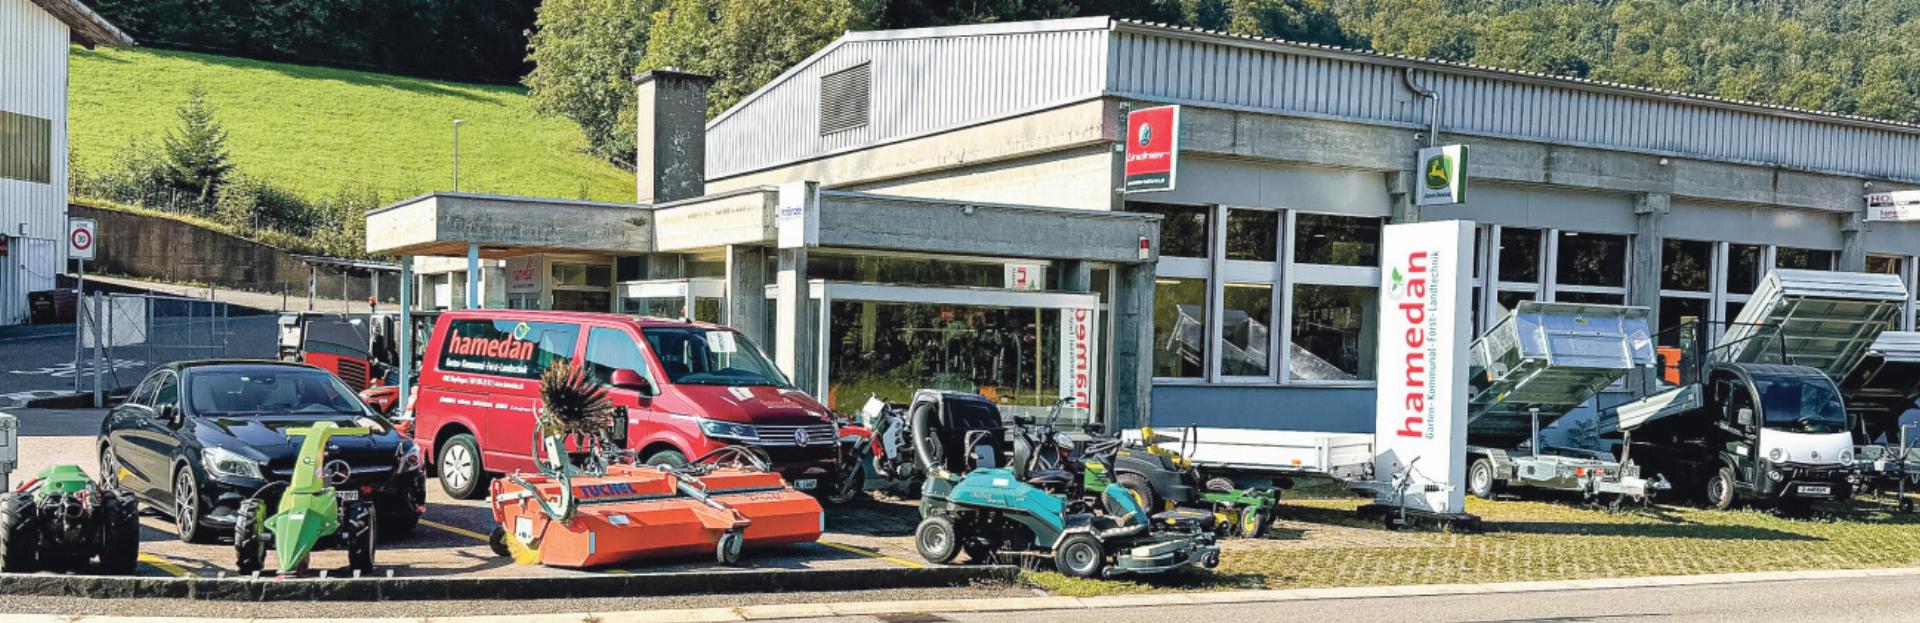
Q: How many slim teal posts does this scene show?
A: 2